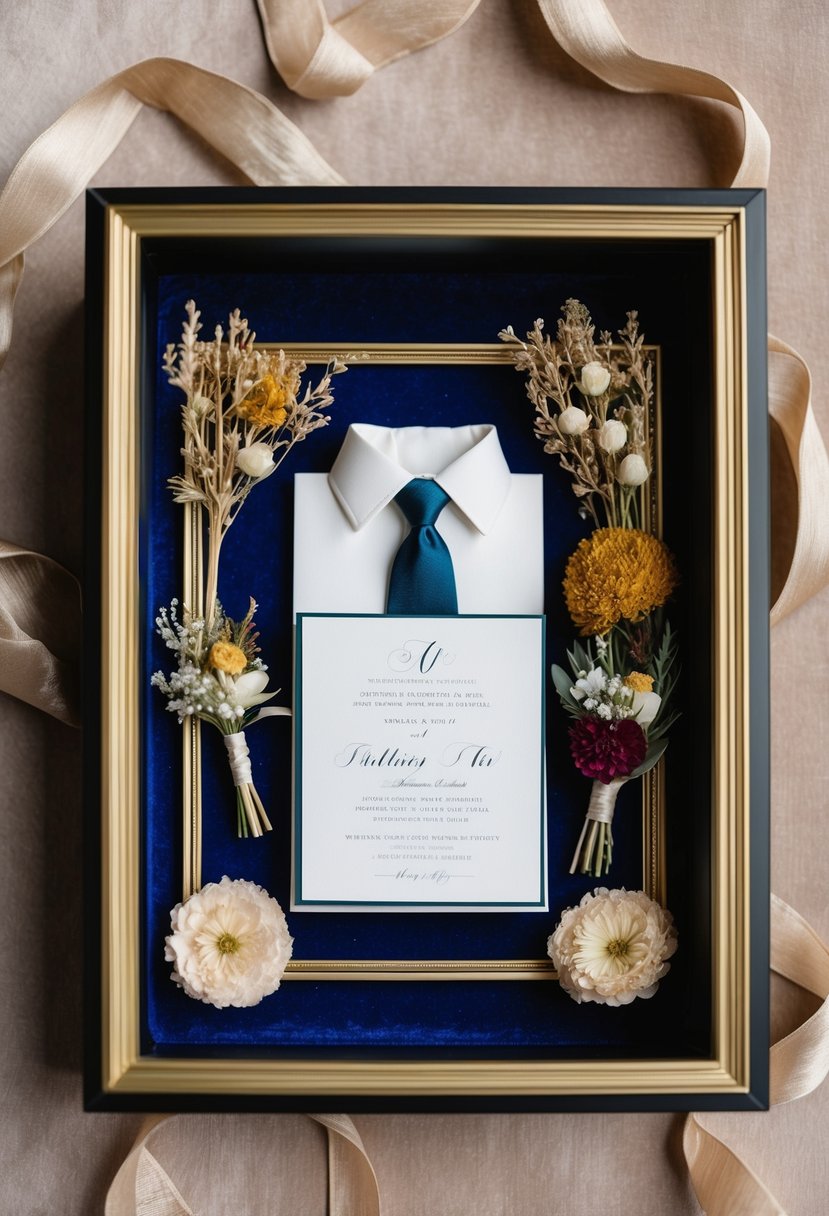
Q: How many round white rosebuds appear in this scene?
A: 5